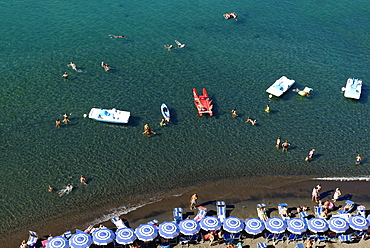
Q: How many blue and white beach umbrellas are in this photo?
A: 15